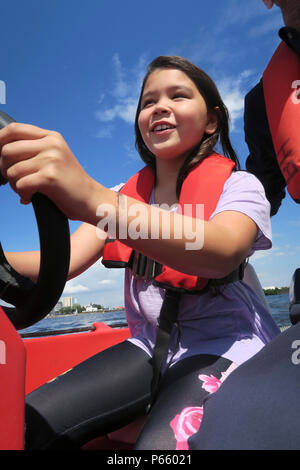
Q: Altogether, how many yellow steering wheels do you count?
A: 0